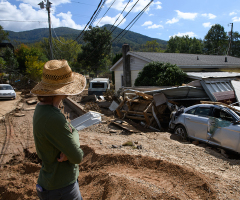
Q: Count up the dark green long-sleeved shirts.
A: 1